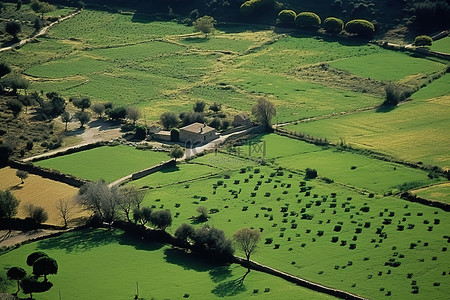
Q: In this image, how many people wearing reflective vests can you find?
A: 0